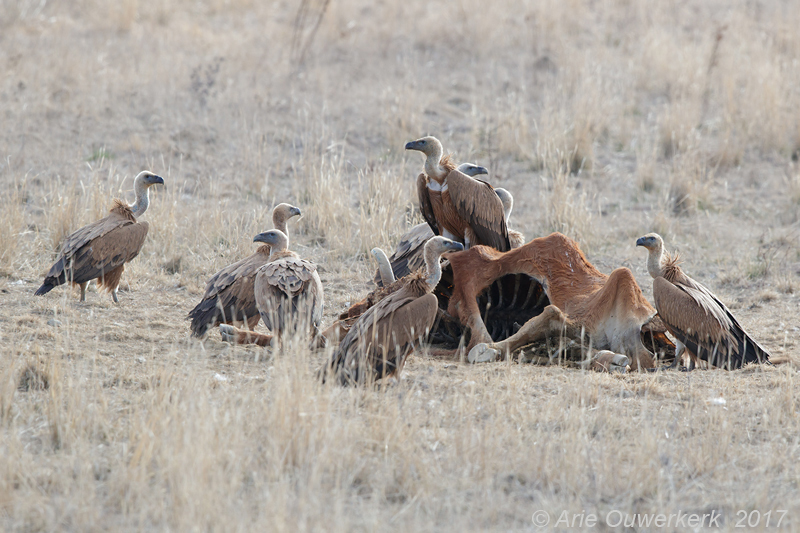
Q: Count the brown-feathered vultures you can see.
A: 8